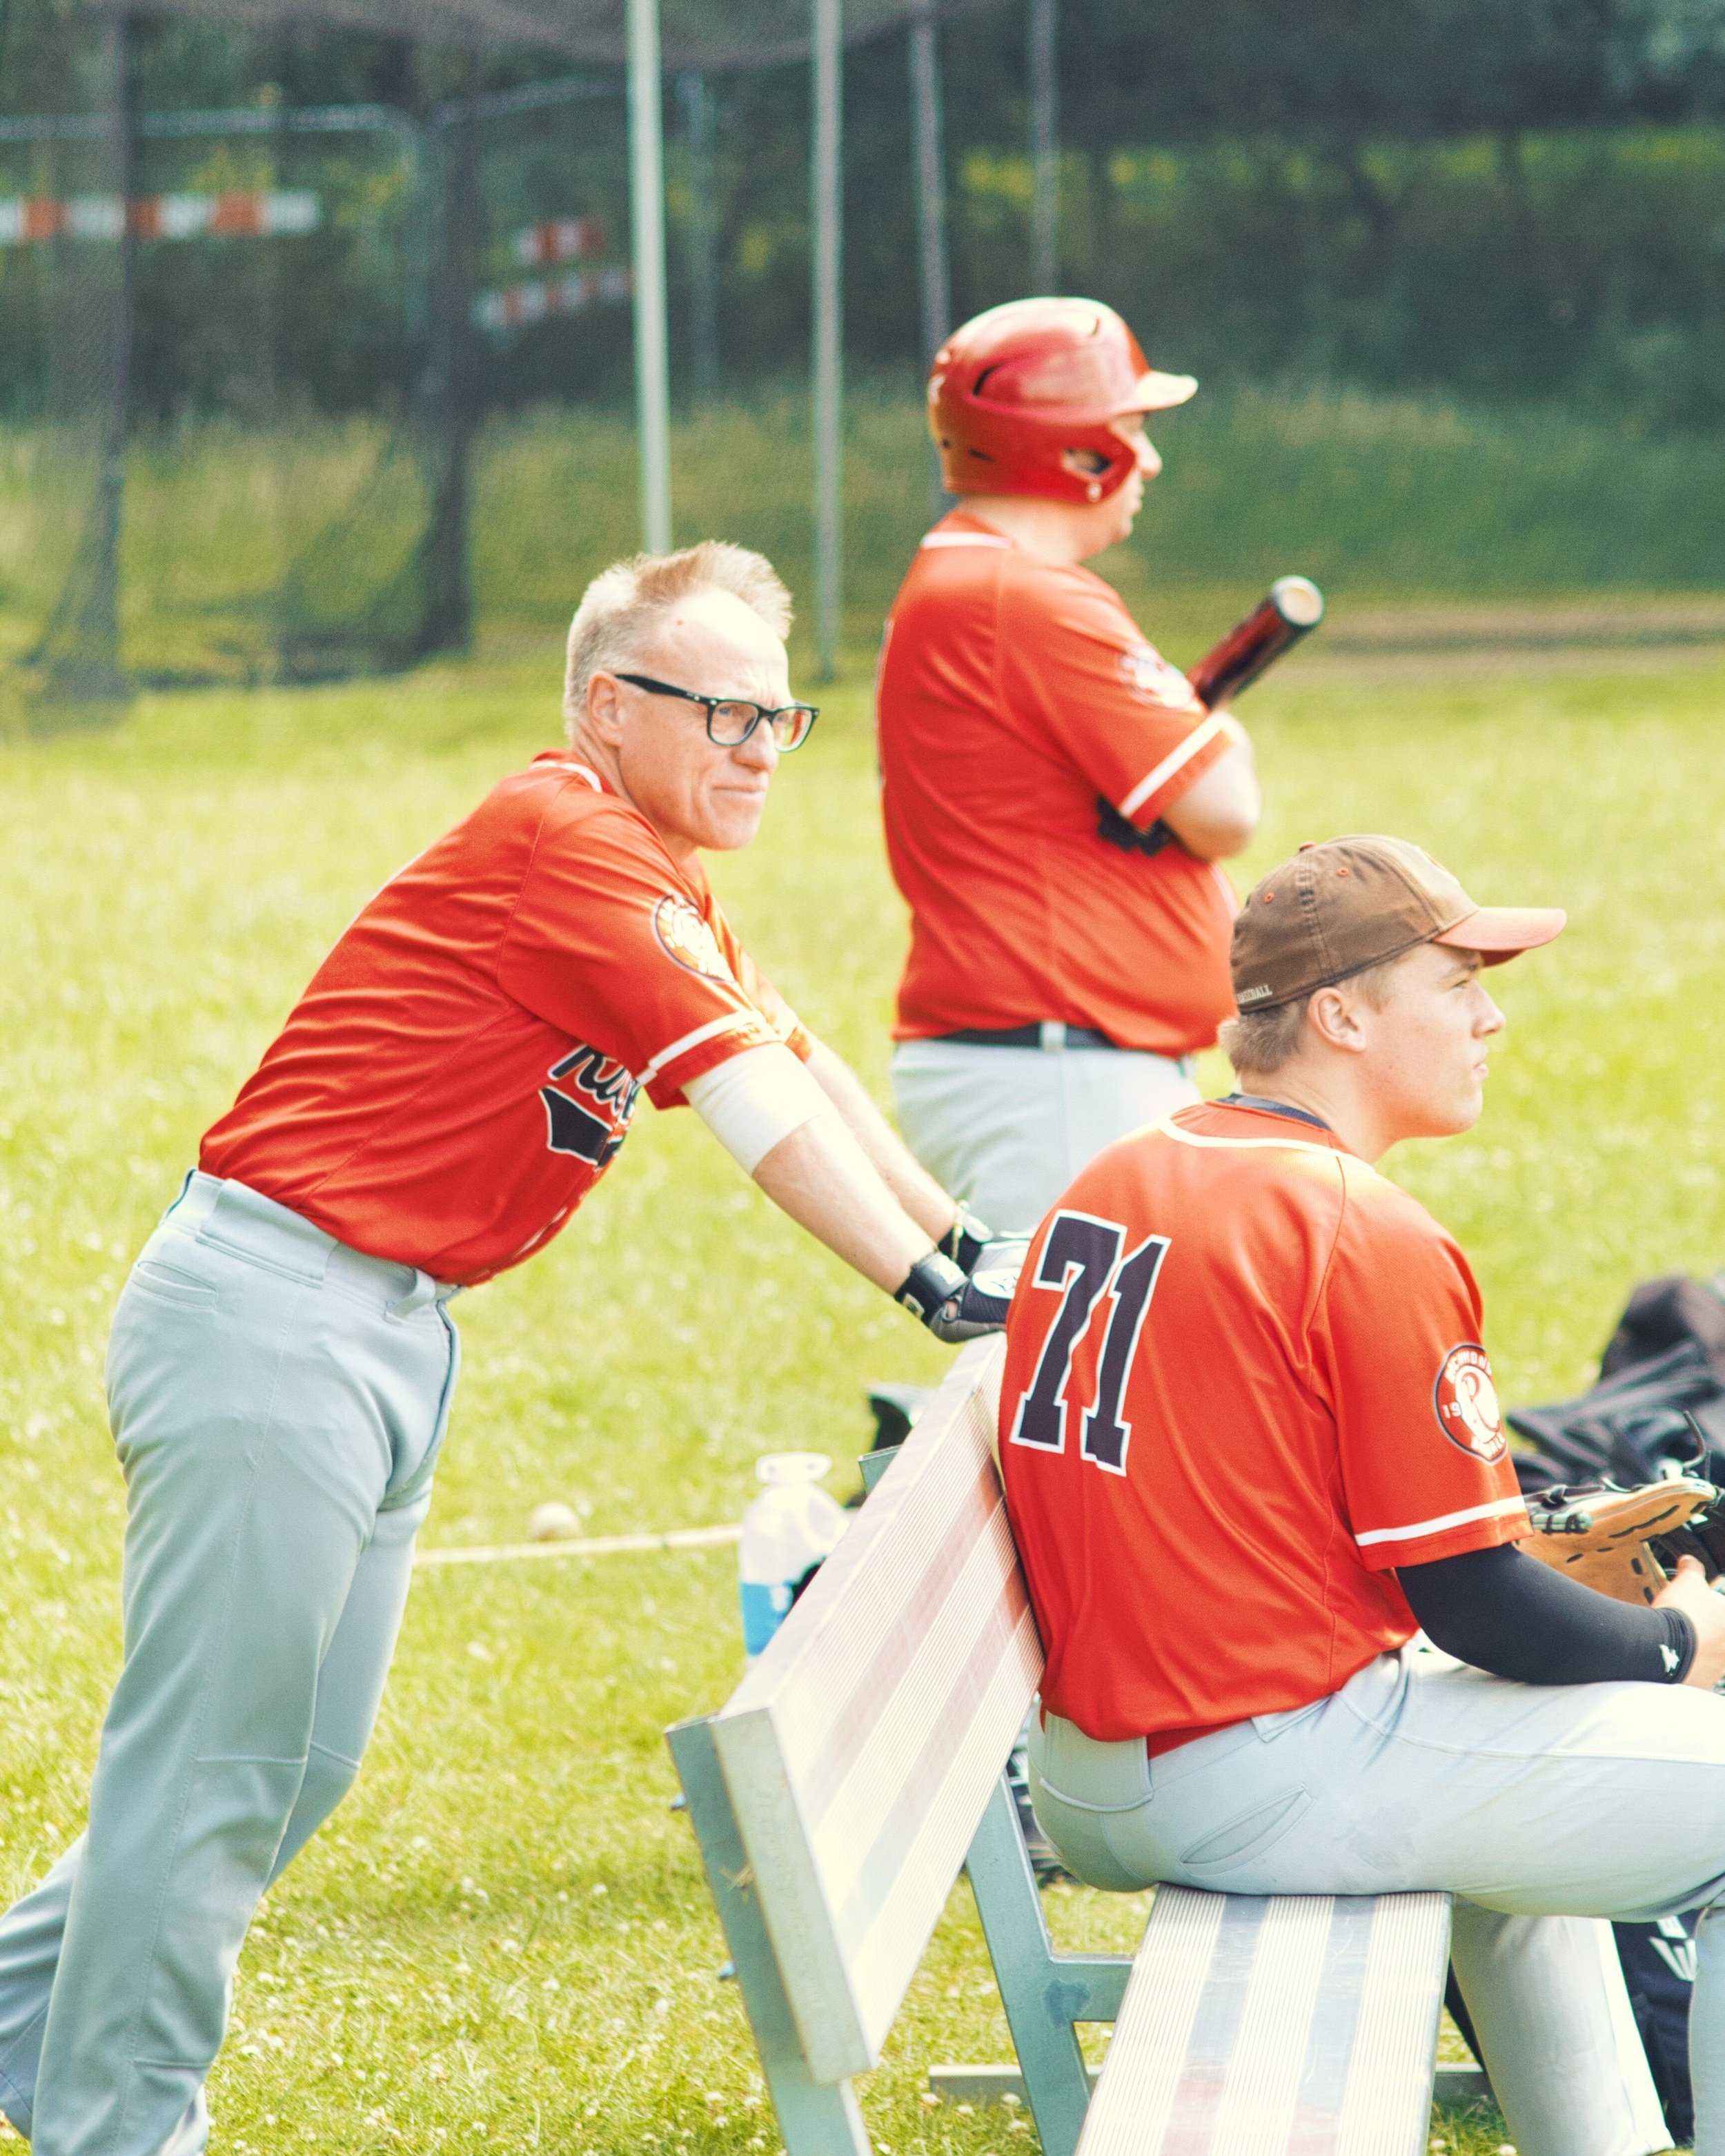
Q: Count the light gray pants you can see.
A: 3